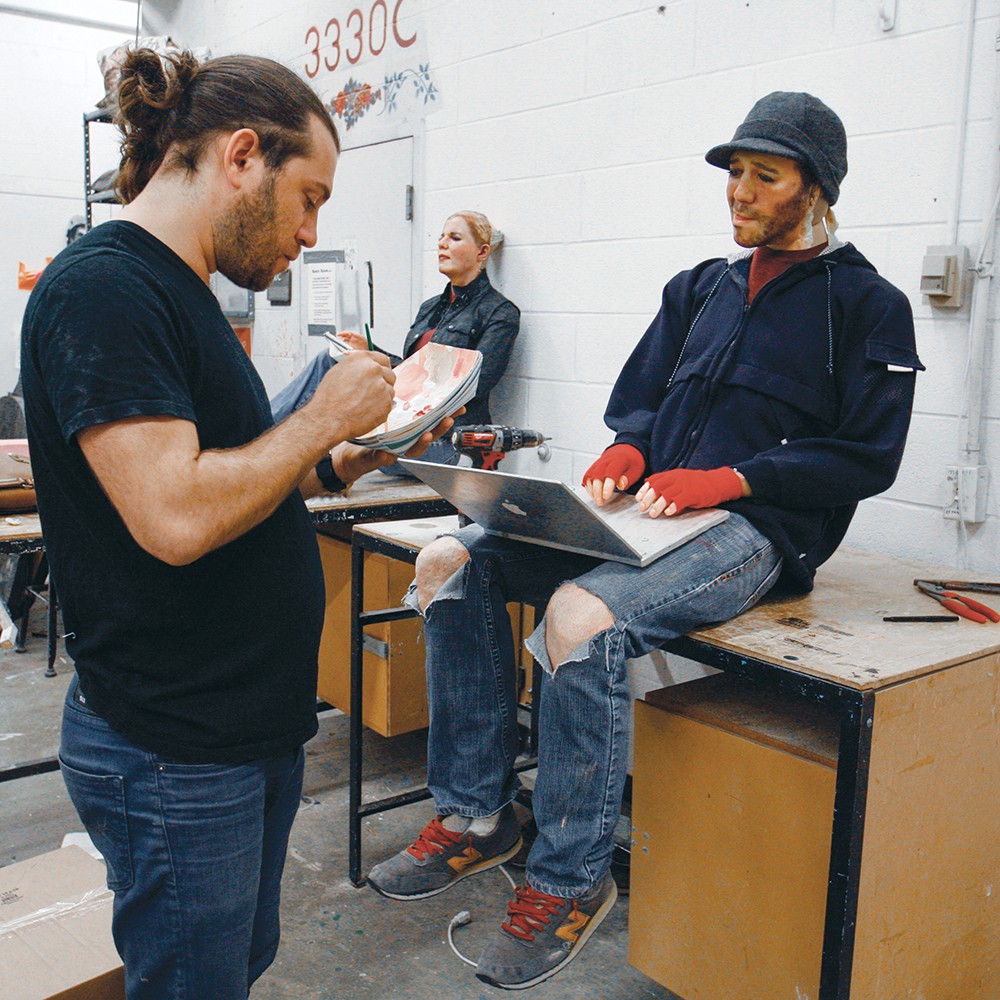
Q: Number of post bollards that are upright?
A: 0